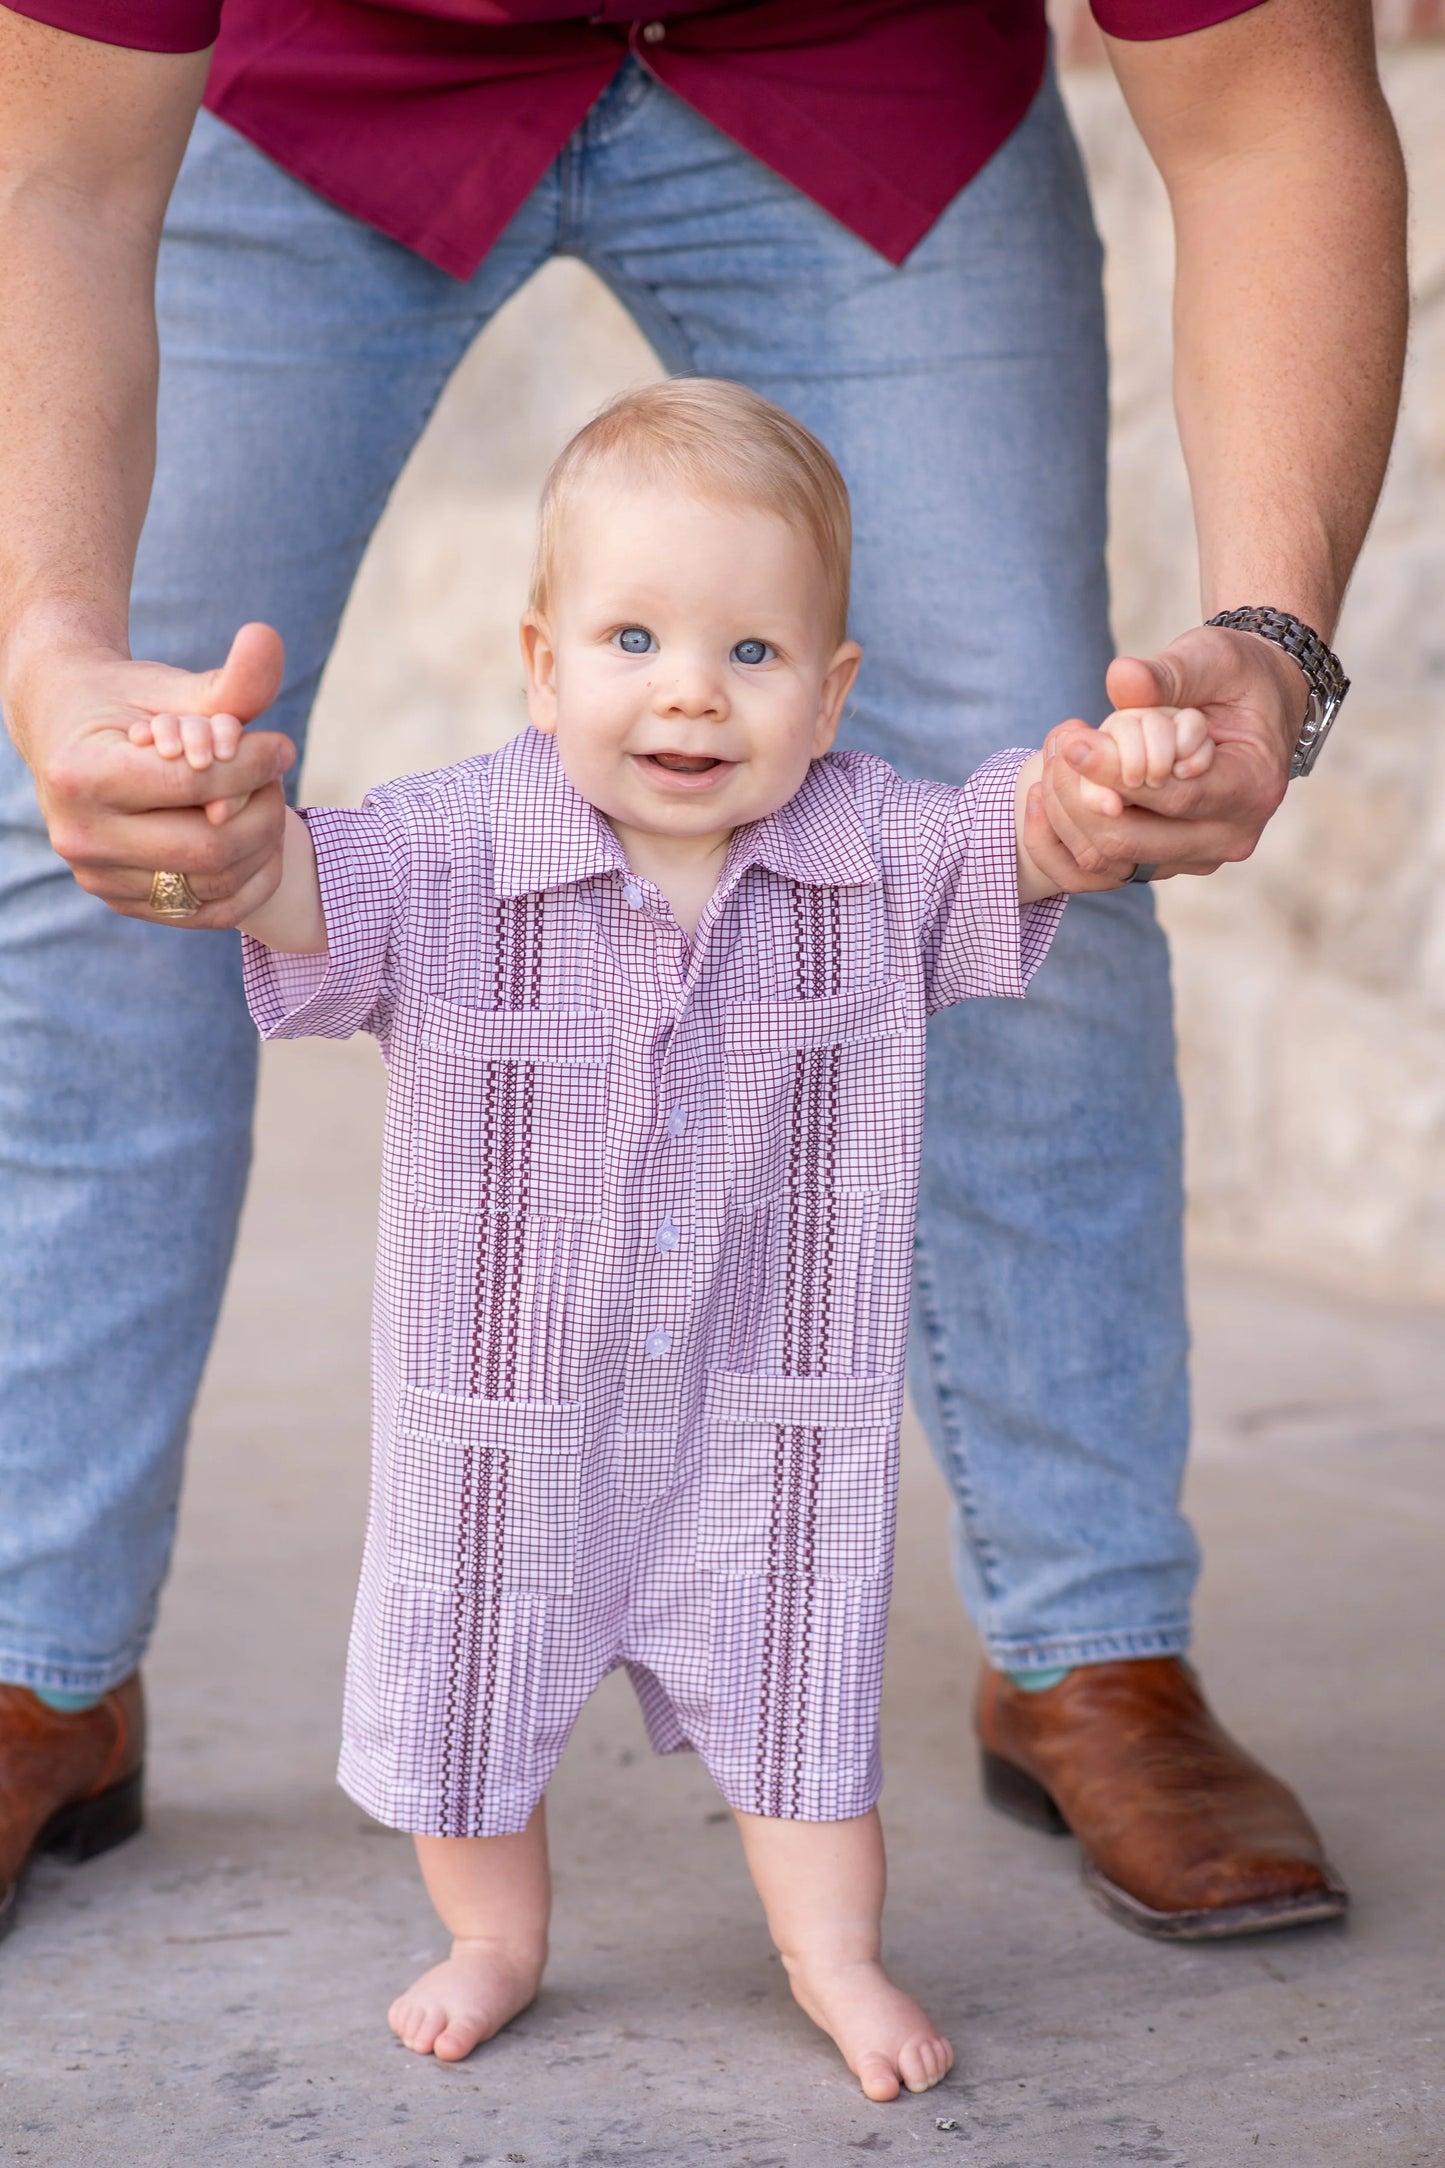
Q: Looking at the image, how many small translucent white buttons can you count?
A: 4